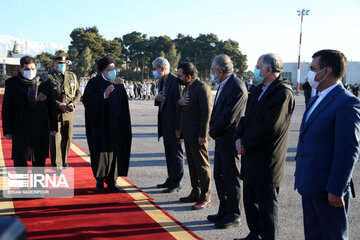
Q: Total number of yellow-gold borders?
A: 2